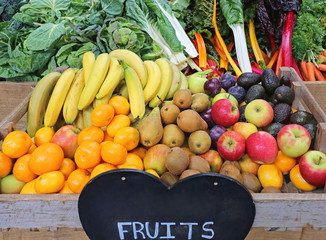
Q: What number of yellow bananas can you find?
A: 12